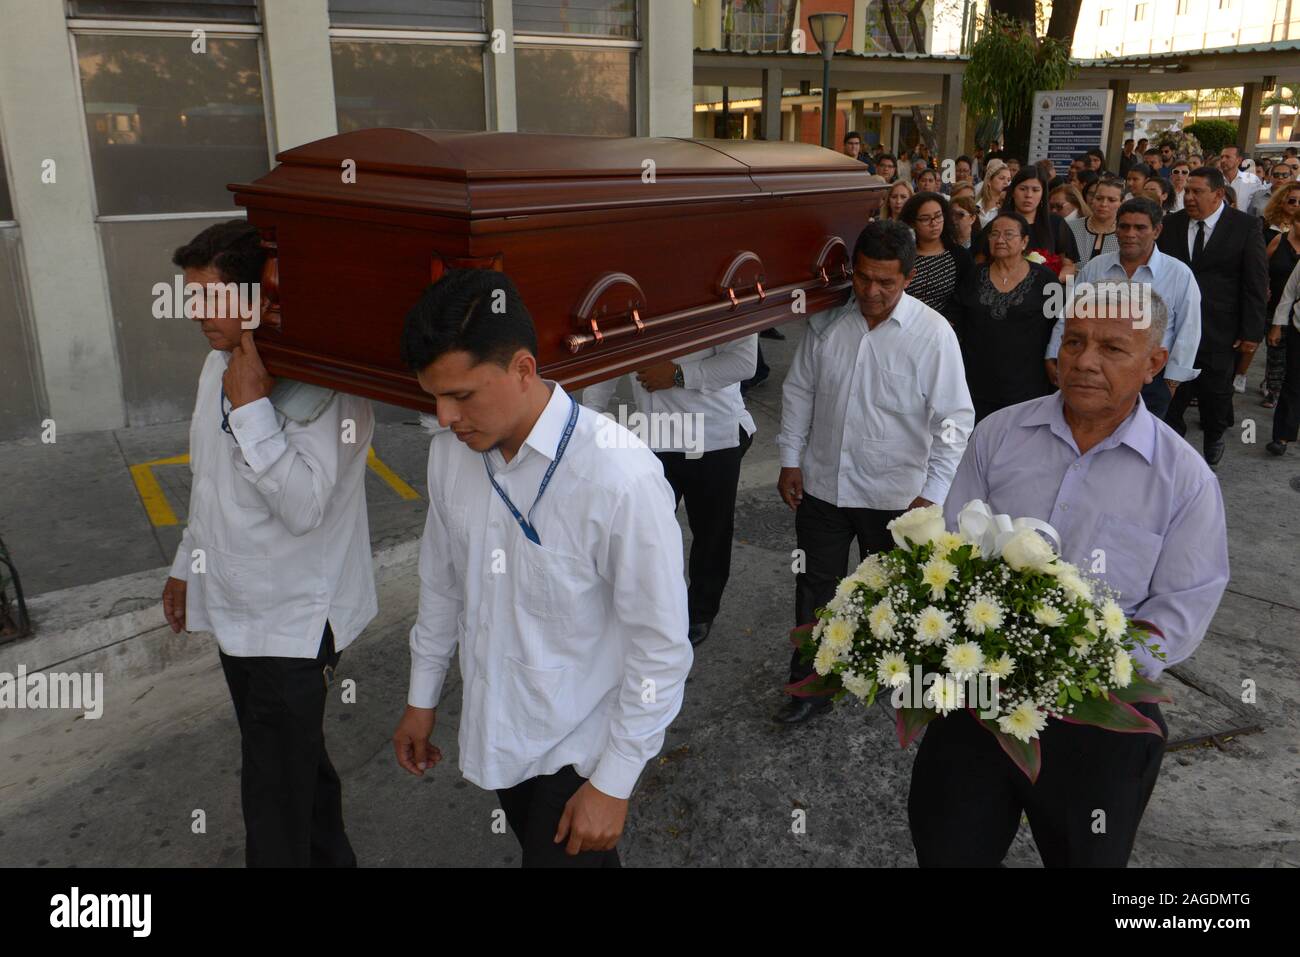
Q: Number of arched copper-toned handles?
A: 3